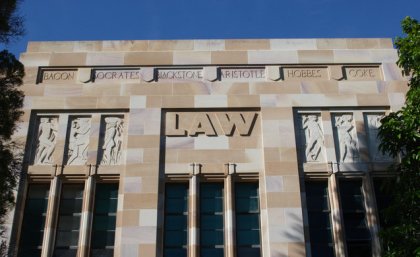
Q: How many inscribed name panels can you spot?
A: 6